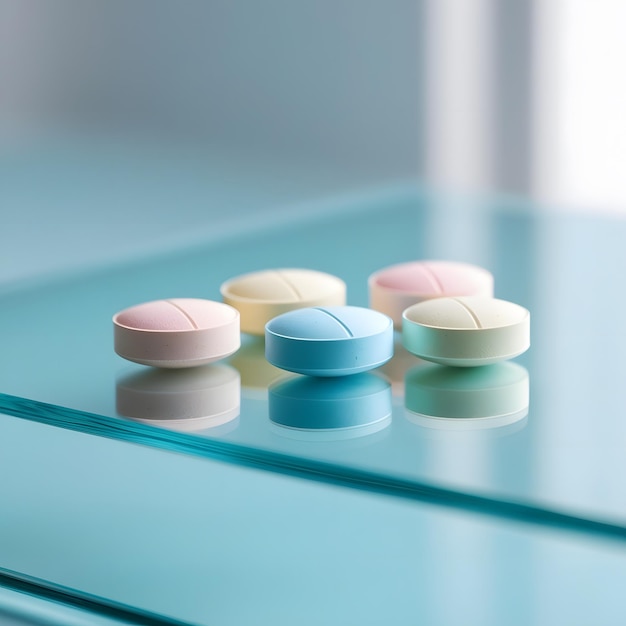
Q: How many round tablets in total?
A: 5